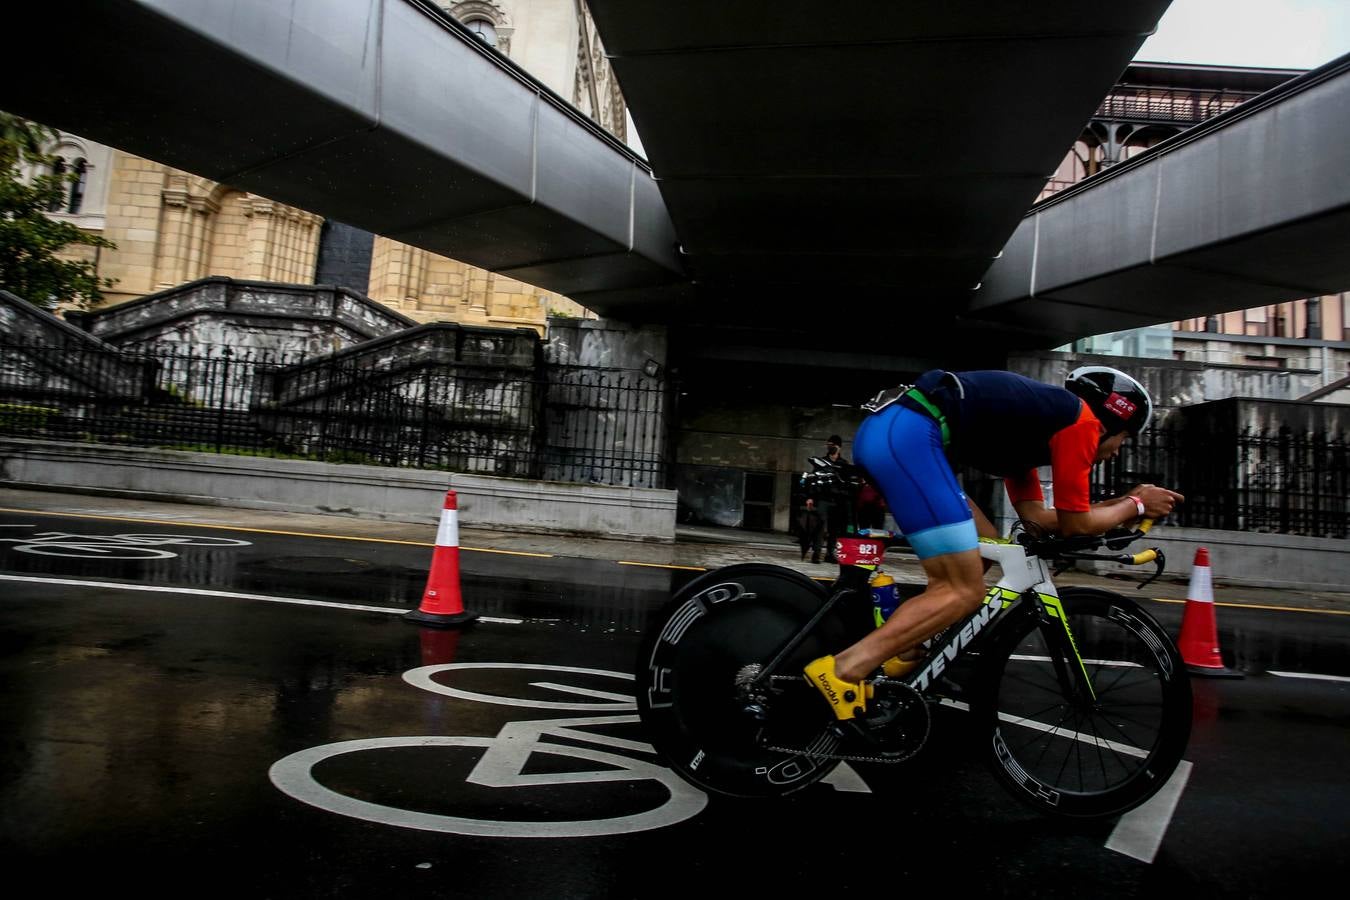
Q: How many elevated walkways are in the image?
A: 3